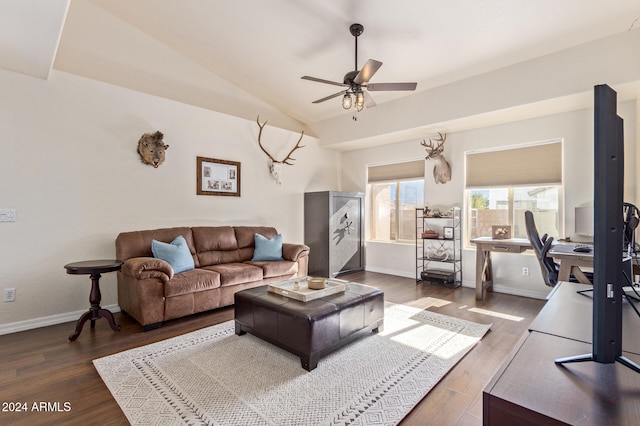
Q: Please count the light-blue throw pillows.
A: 2